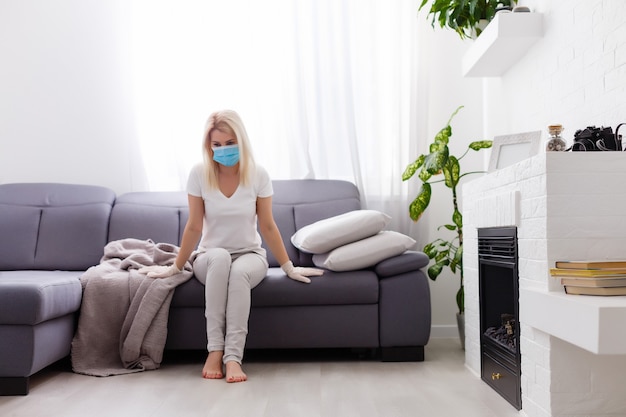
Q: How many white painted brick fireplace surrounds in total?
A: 1